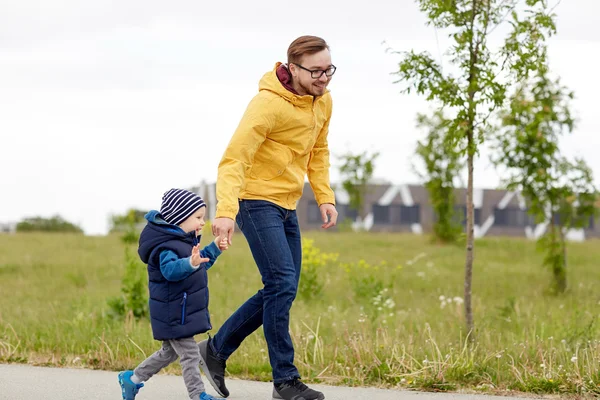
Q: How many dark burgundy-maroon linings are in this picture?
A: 1